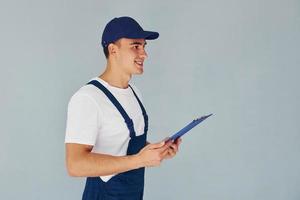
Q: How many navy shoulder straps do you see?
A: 2